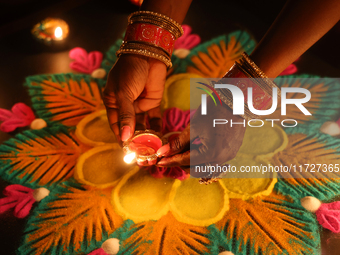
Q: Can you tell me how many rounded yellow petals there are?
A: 7